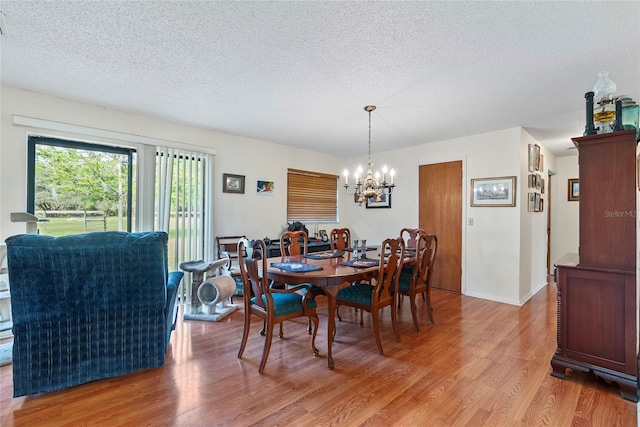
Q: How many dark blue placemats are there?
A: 6